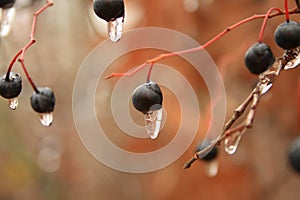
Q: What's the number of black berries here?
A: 9